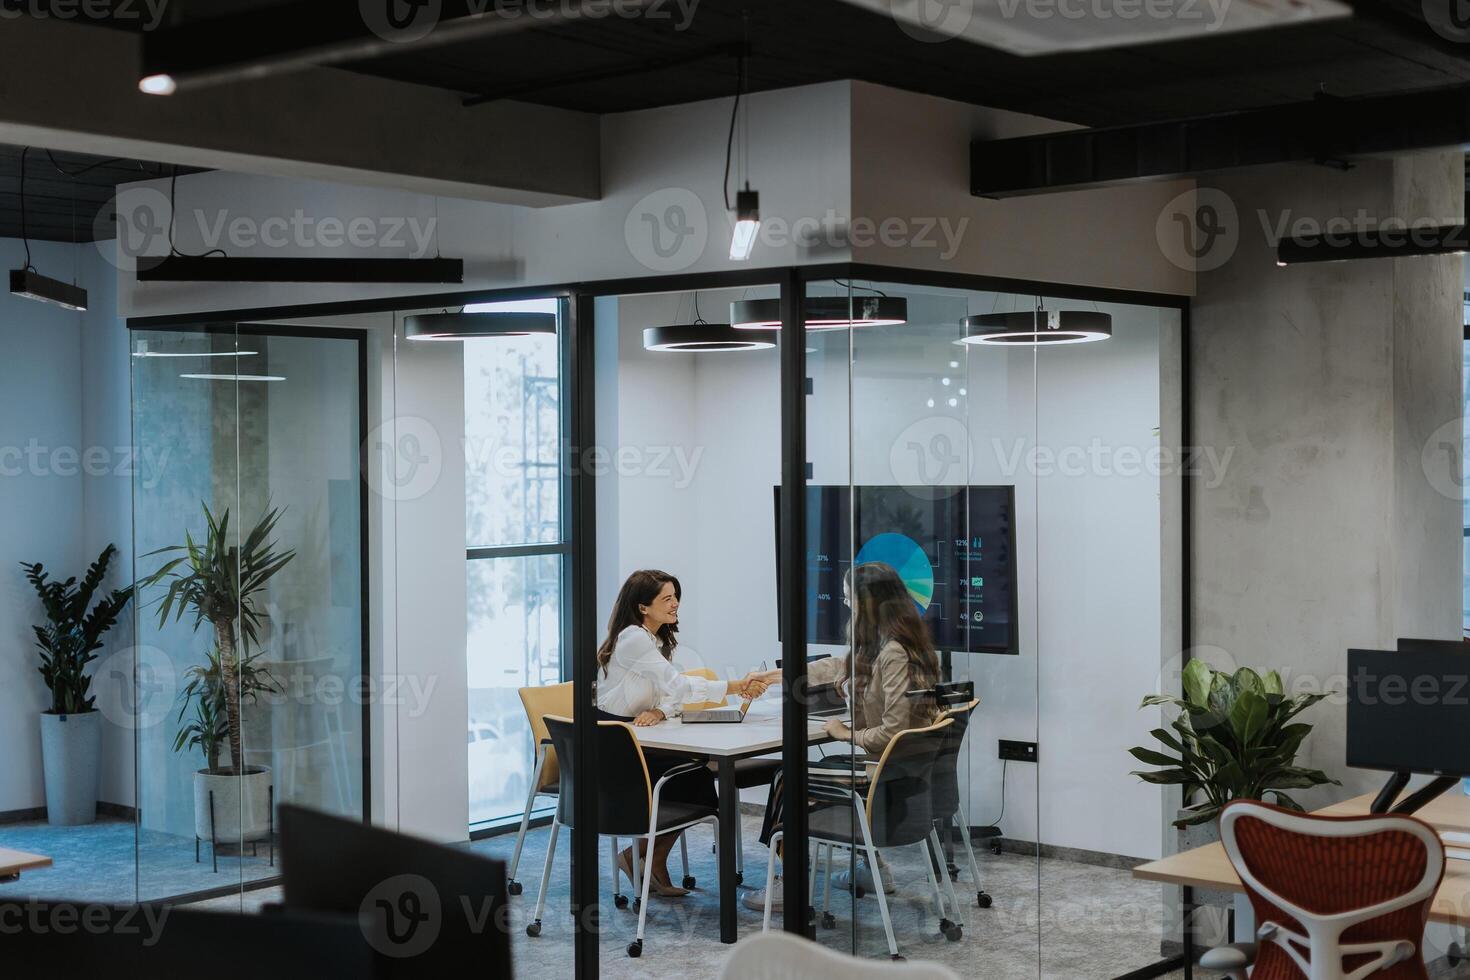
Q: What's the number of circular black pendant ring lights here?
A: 4